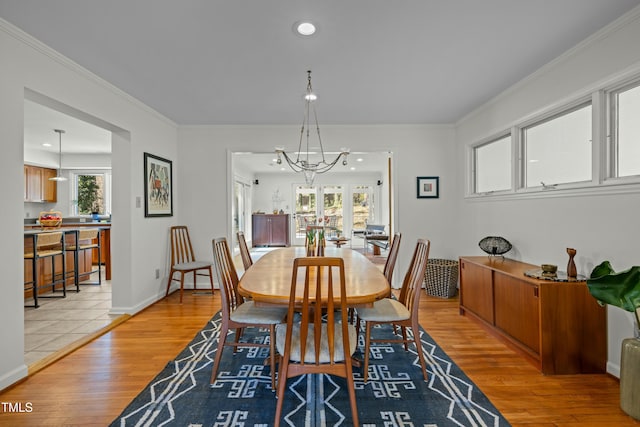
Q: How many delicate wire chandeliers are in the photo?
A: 1